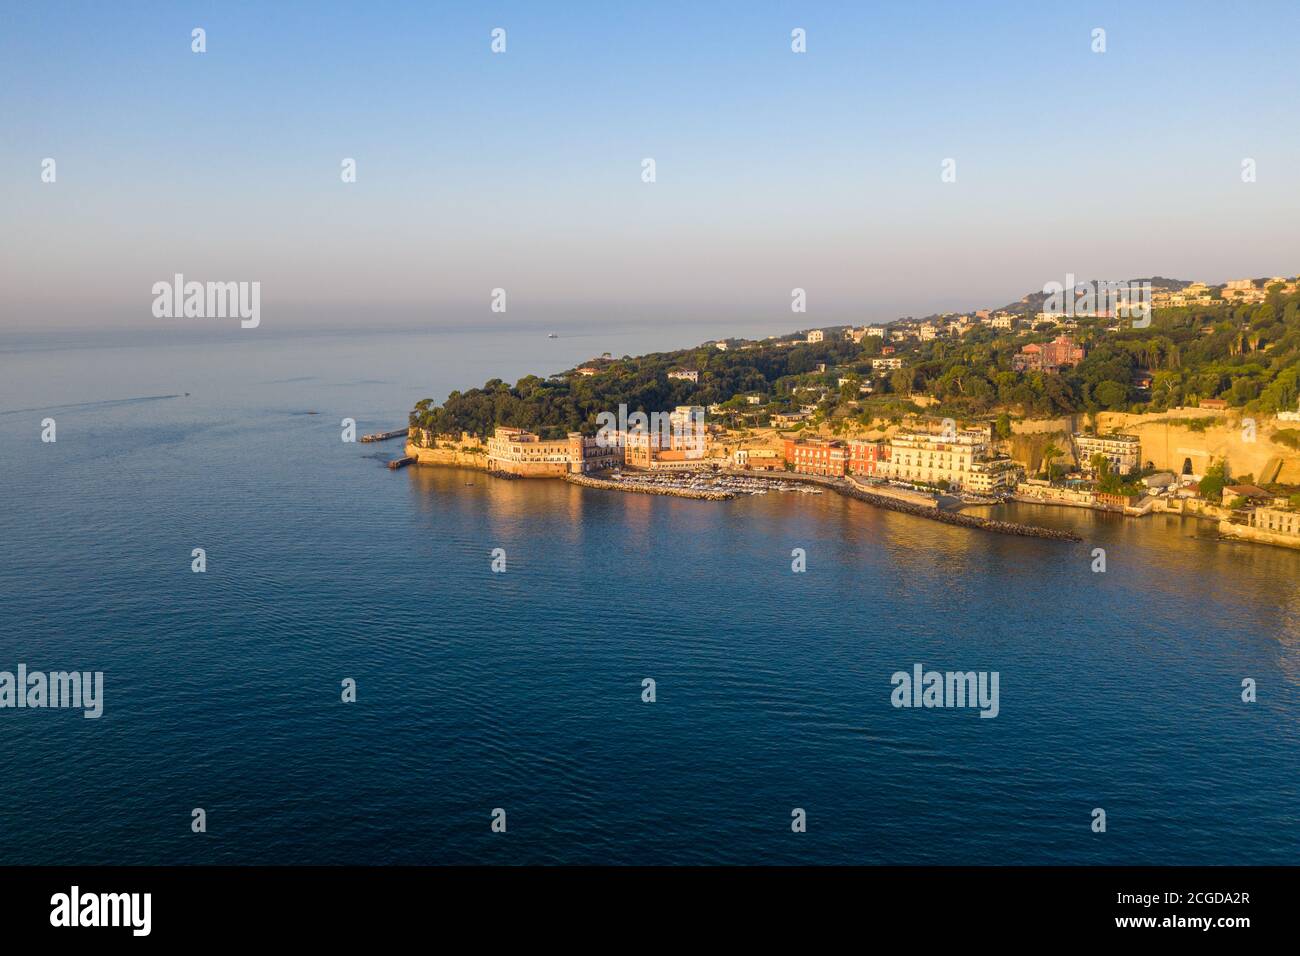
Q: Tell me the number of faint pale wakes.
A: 1